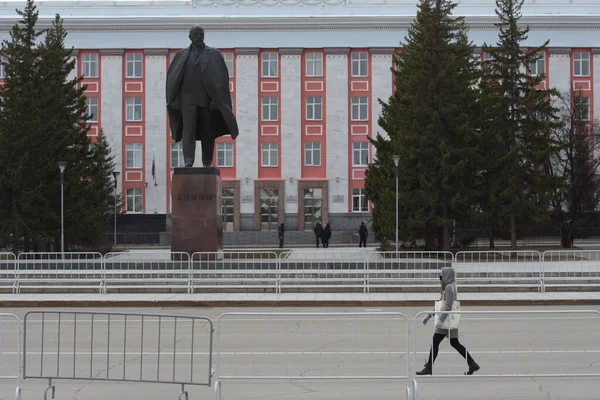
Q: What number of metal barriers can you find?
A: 12